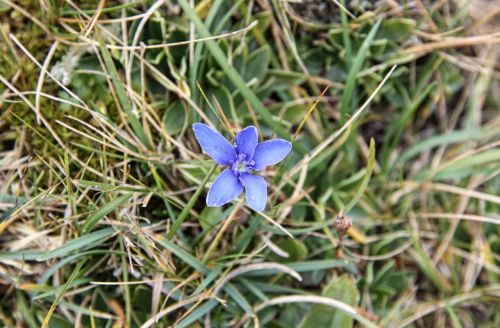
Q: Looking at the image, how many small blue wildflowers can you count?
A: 1